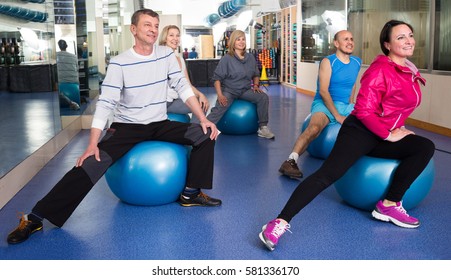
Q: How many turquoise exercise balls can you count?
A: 5